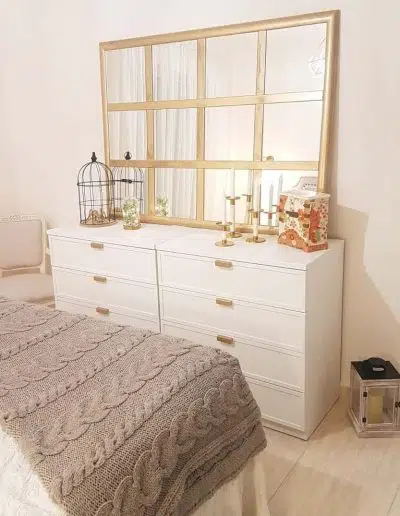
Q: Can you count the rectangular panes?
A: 12